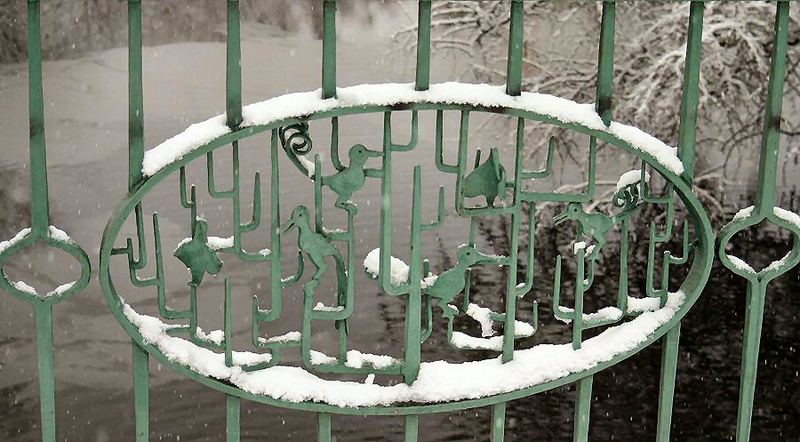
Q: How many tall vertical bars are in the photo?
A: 9